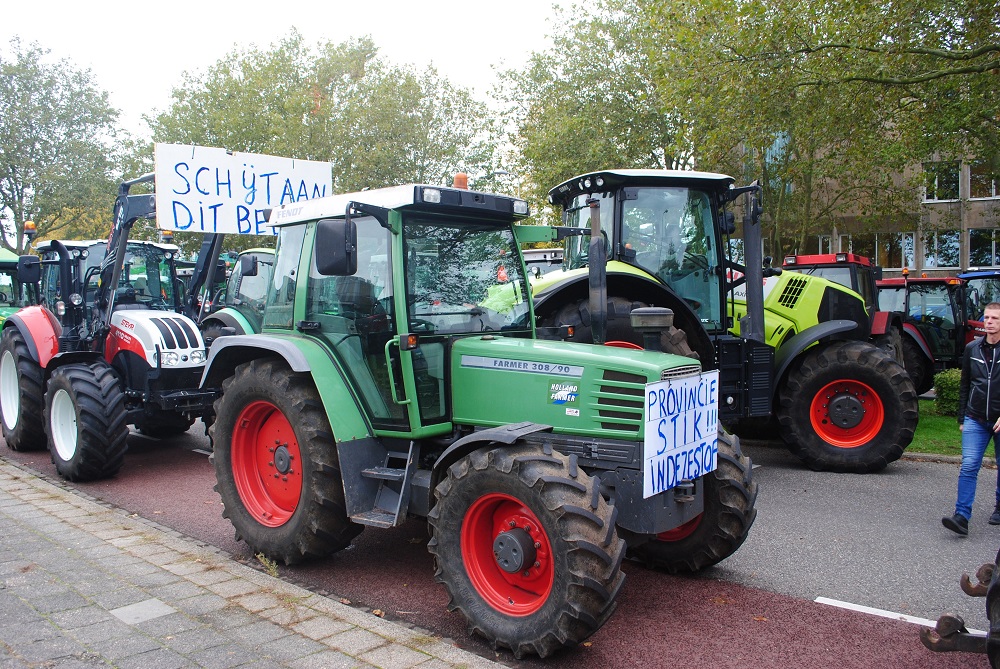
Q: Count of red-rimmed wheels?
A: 5